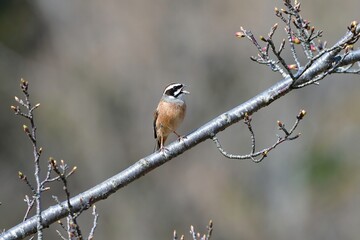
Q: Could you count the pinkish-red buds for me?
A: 5